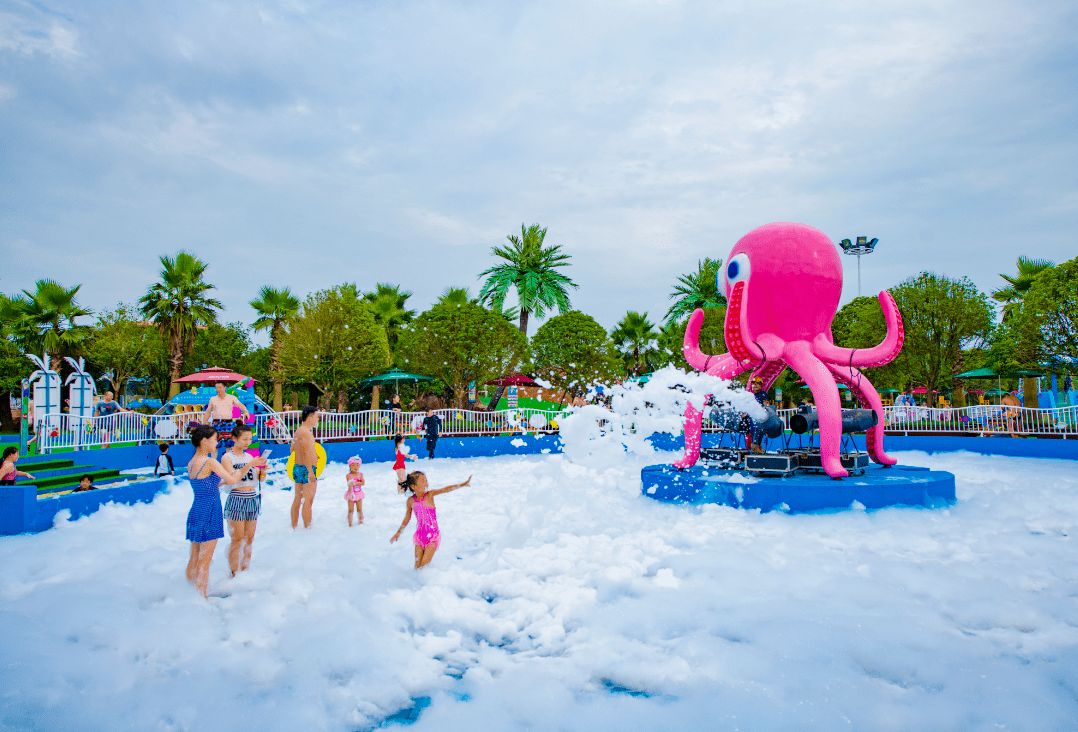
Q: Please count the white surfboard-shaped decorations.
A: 2